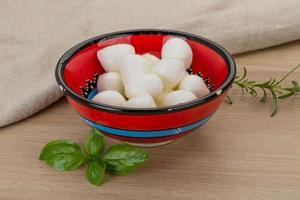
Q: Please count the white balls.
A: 11